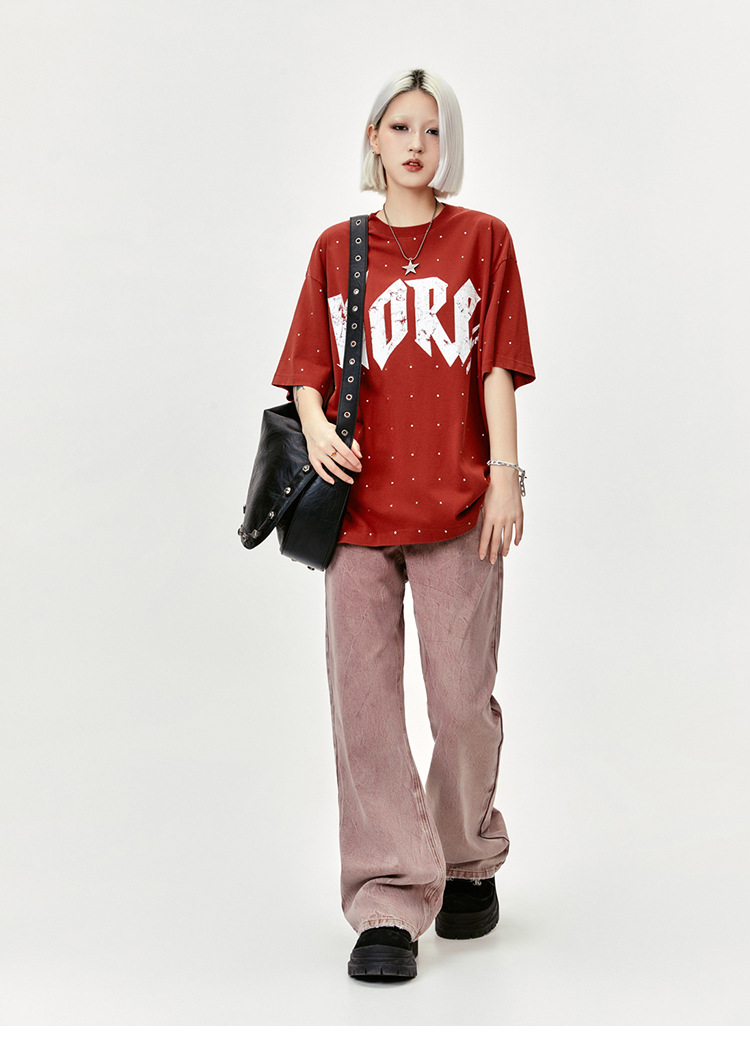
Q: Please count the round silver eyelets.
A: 13